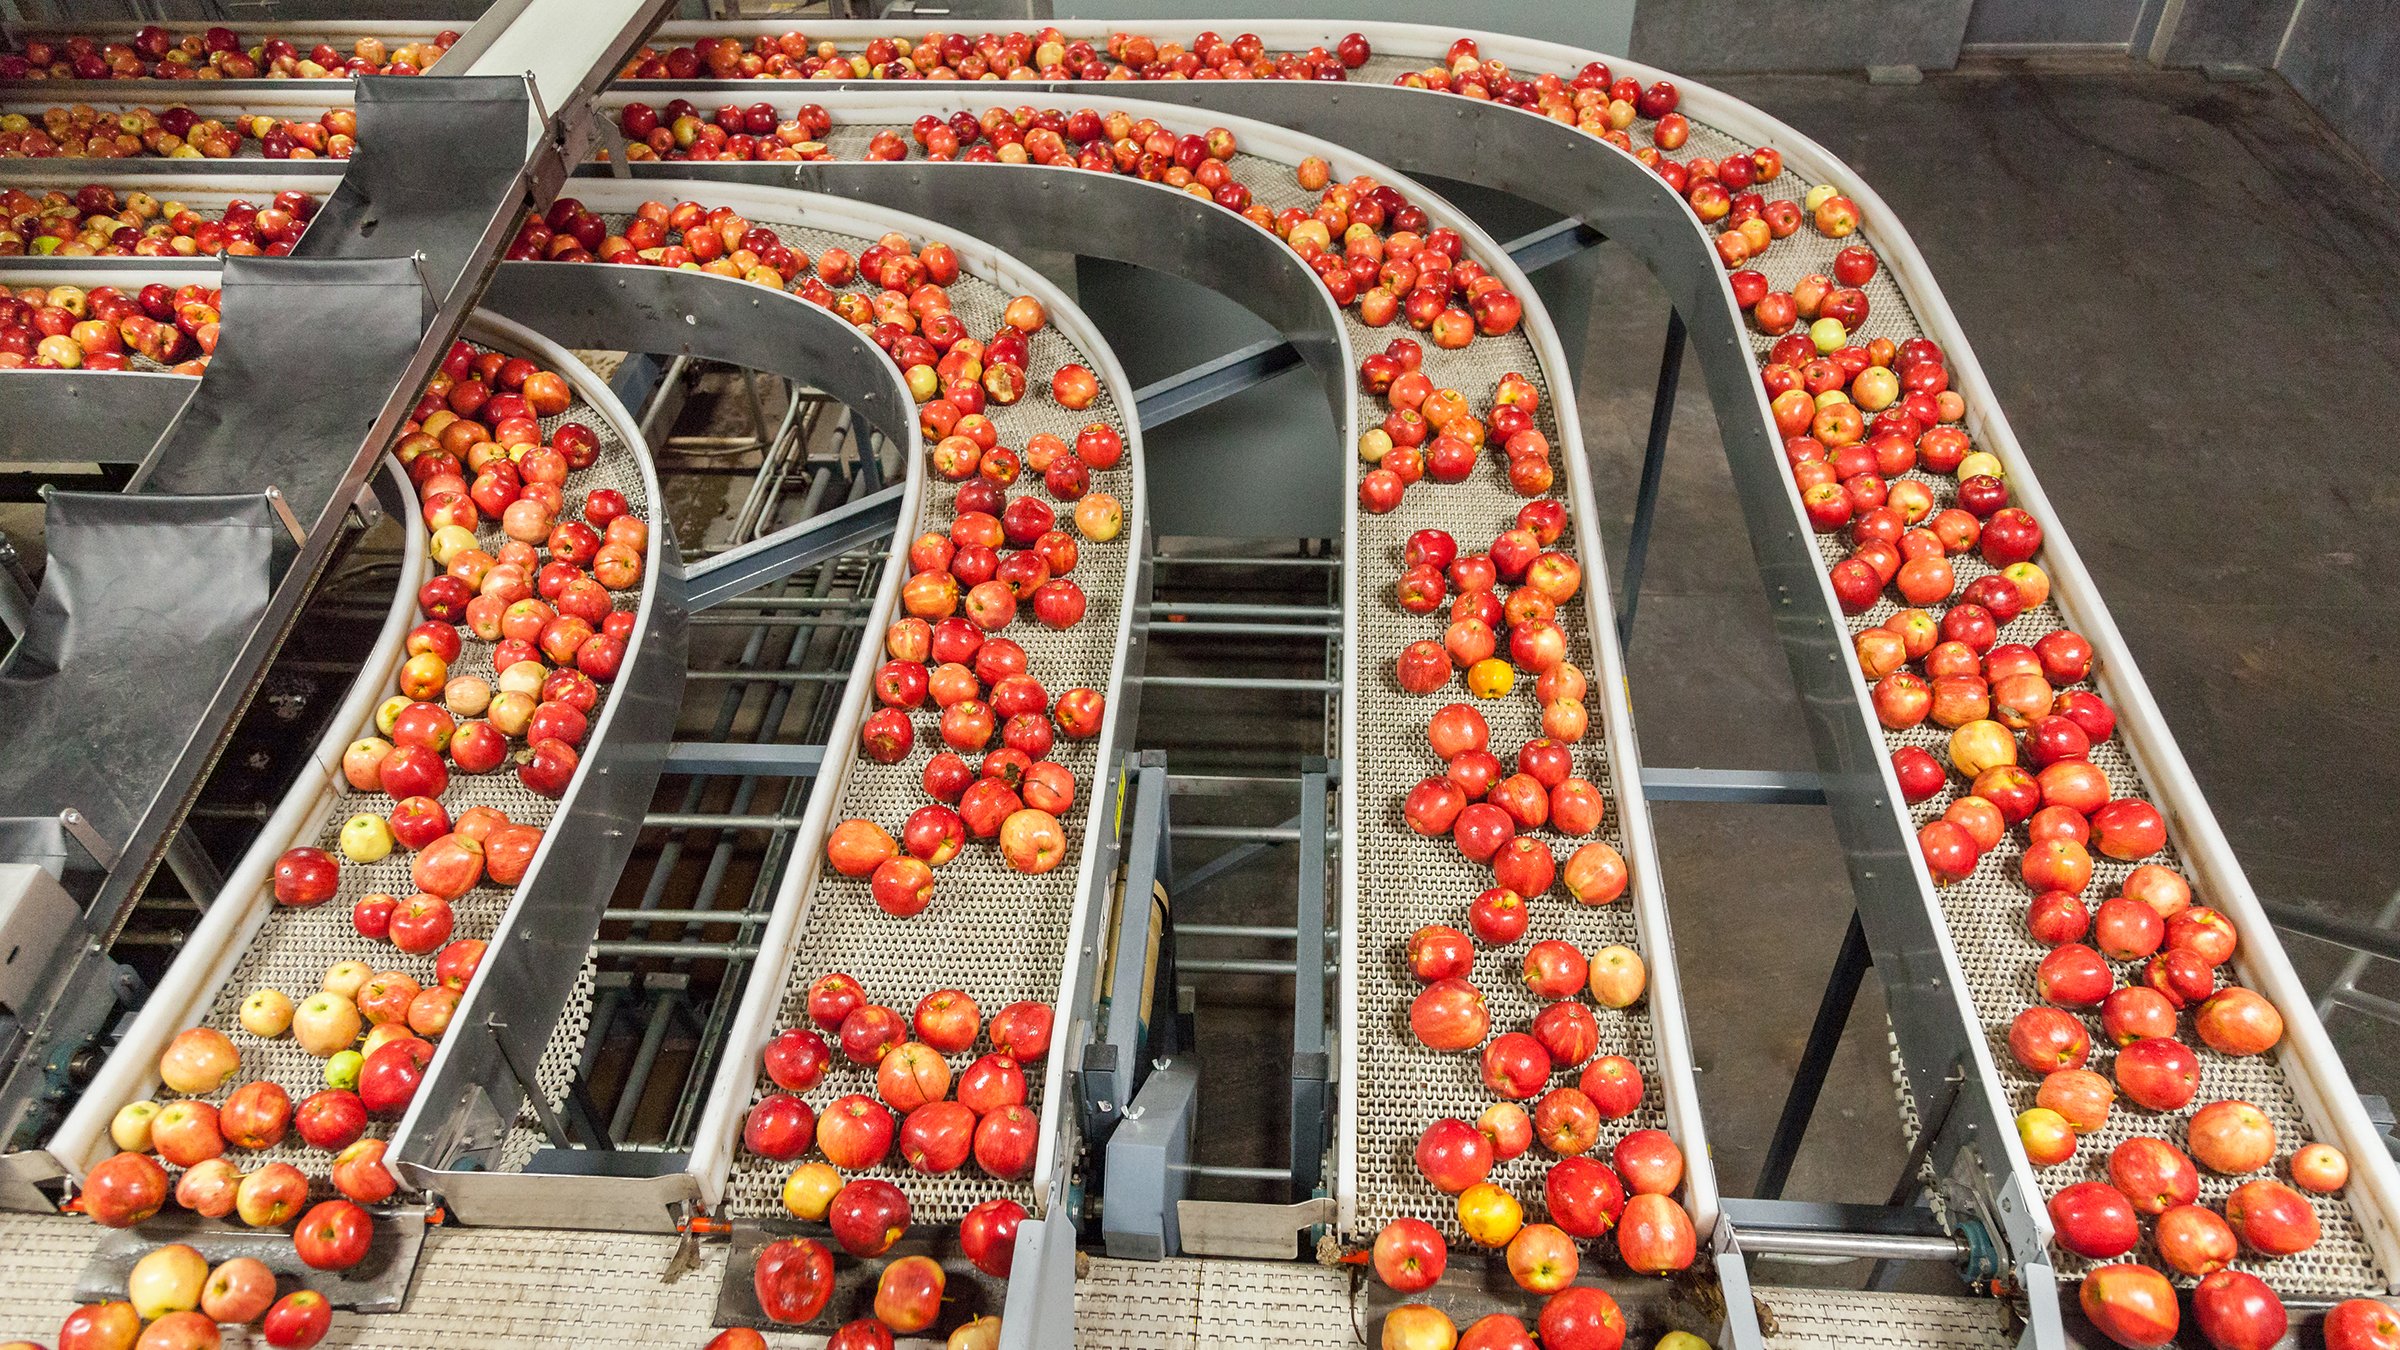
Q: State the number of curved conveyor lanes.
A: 4